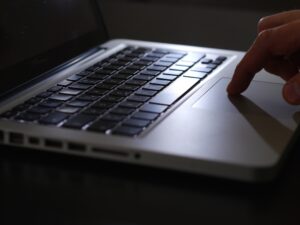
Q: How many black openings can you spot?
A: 7